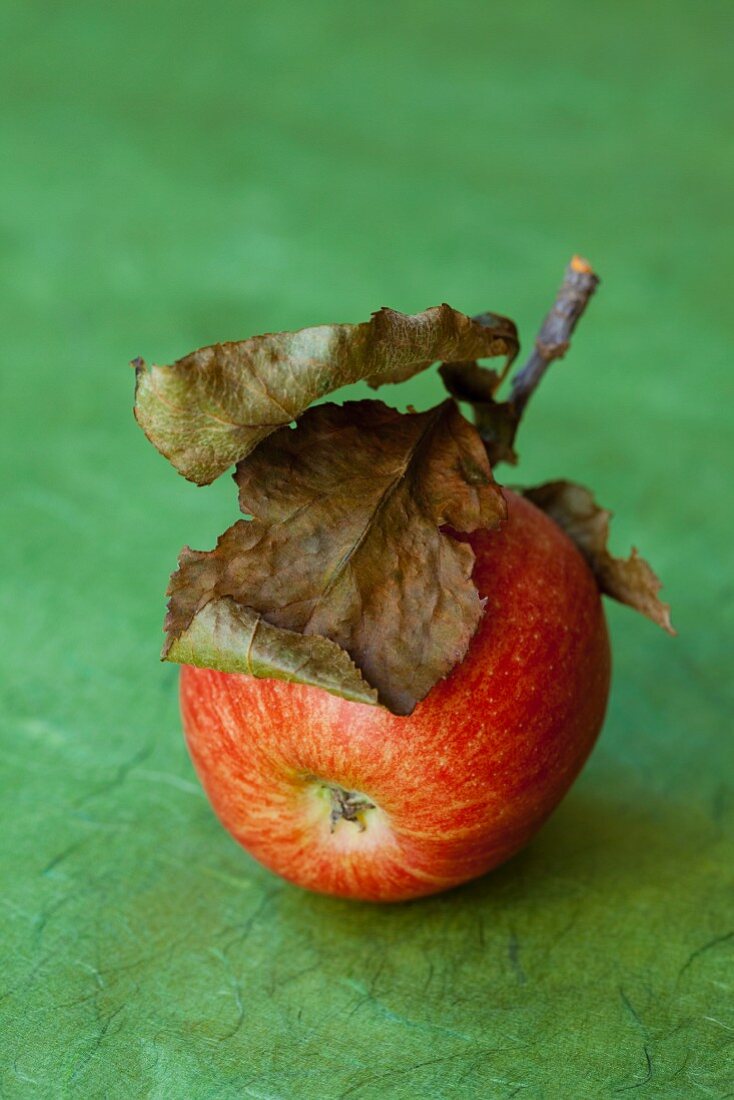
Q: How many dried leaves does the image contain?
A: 3